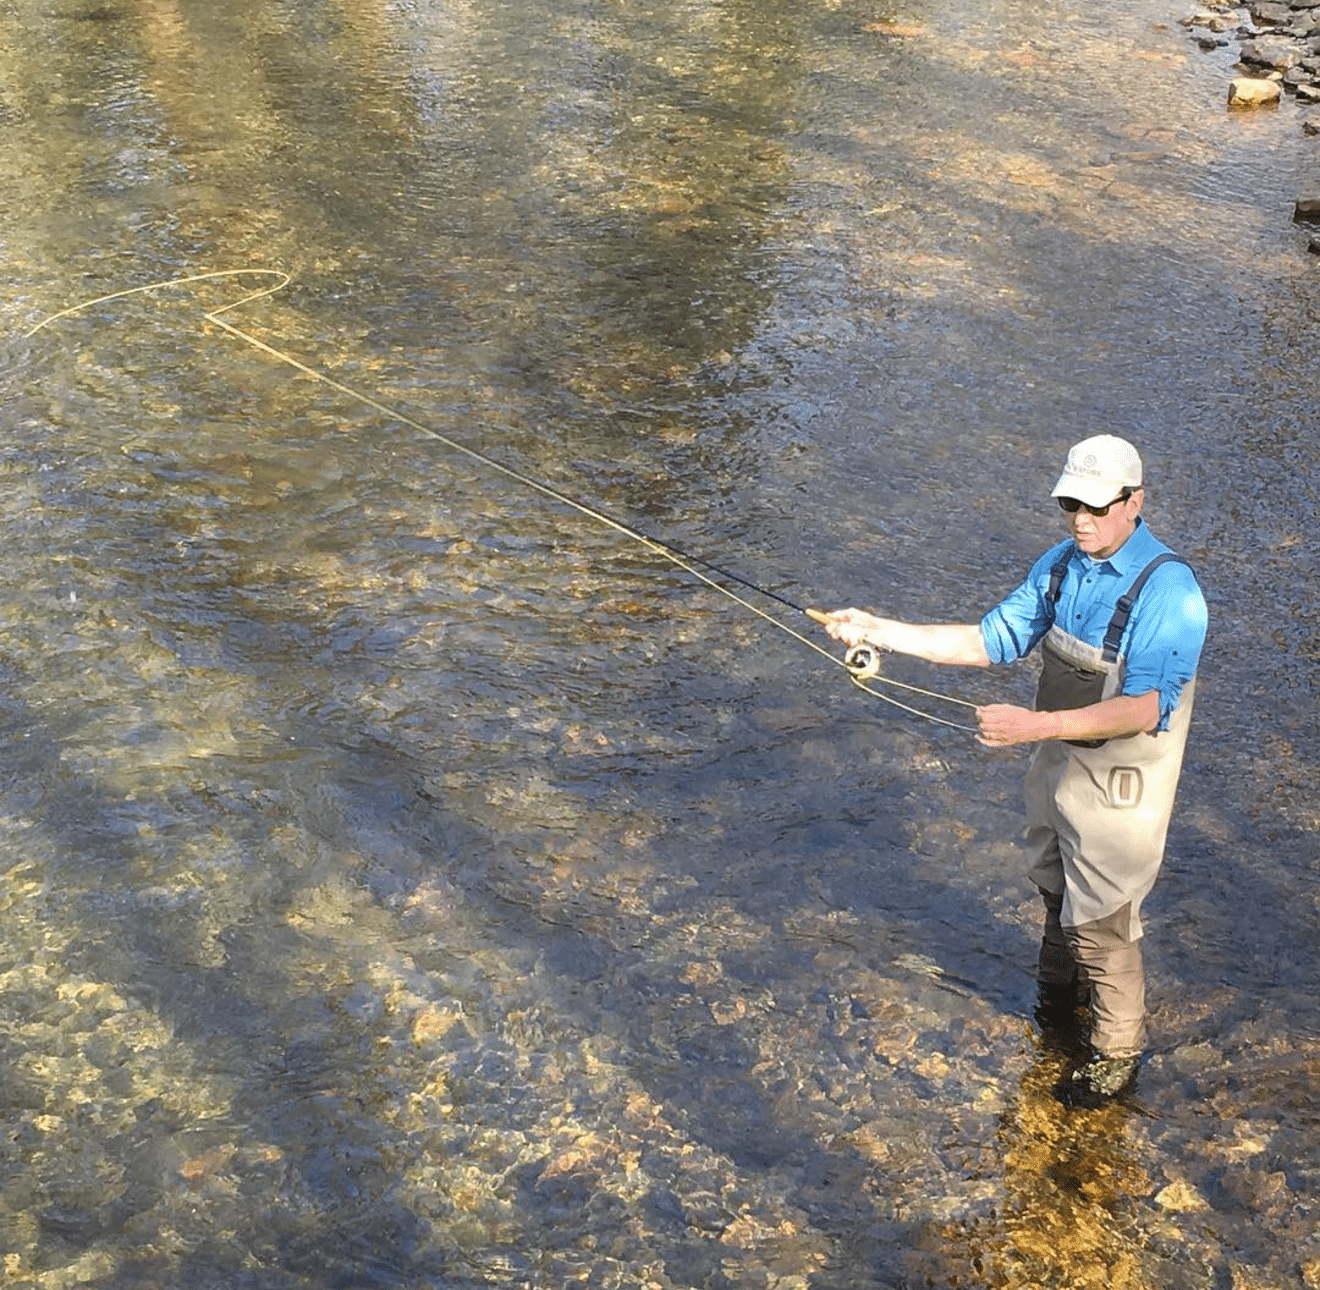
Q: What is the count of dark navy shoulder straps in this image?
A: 2